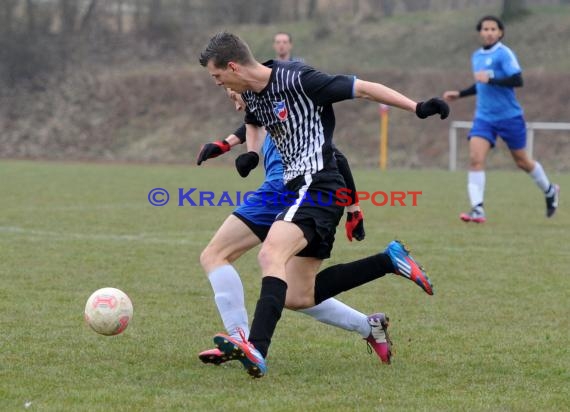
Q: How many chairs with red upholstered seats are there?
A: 0